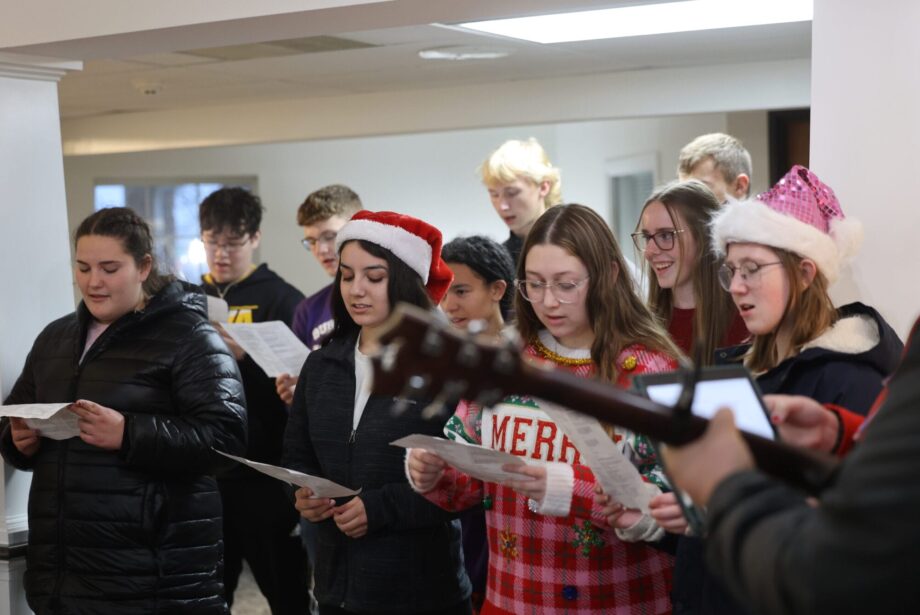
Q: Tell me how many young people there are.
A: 10